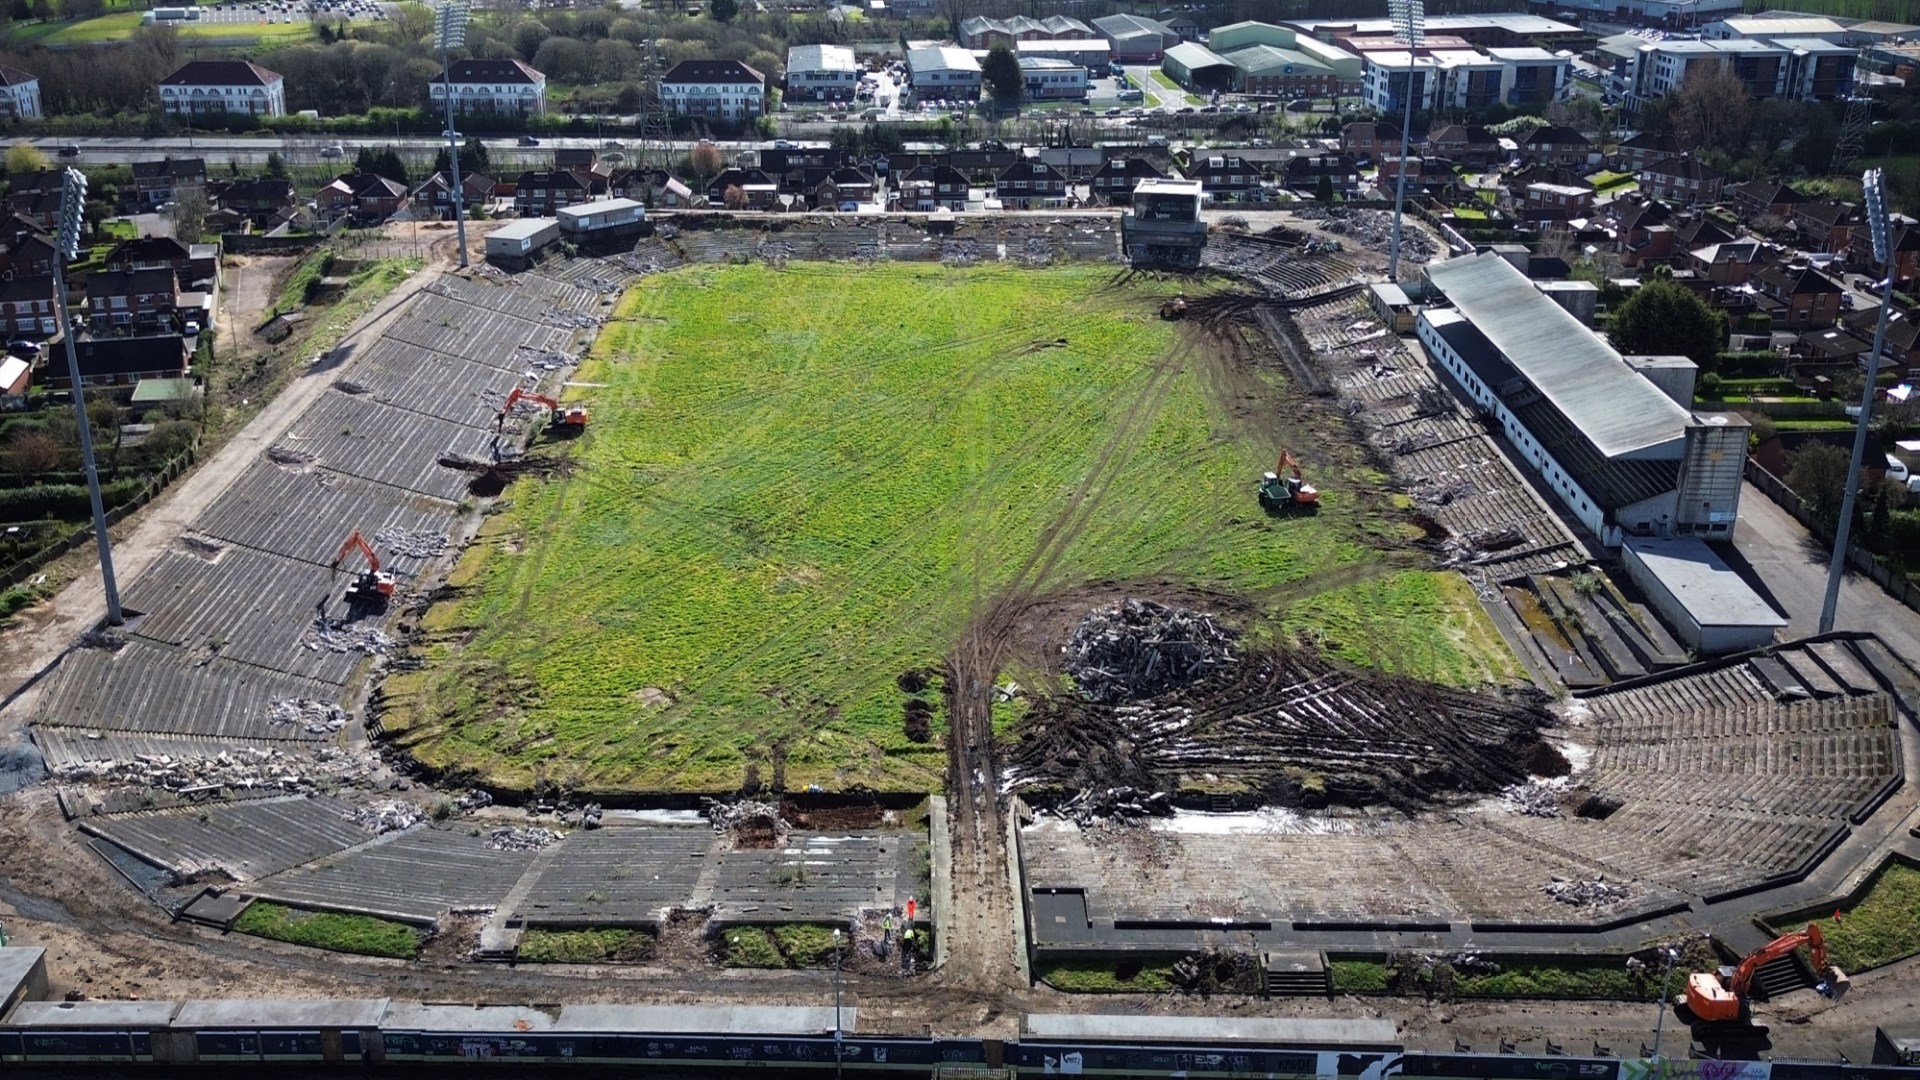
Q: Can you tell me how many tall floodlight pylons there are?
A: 4